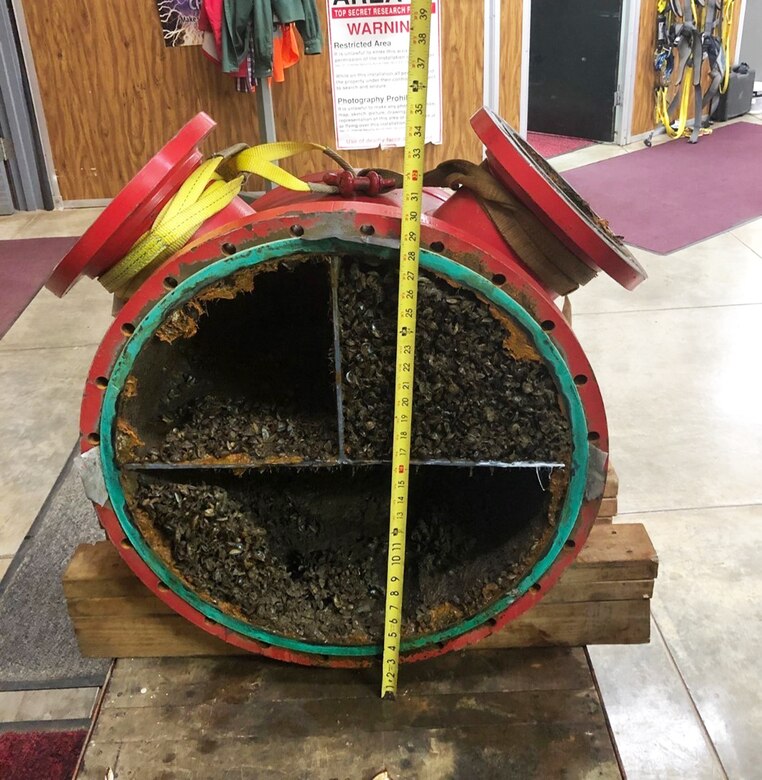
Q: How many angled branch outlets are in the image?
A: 2